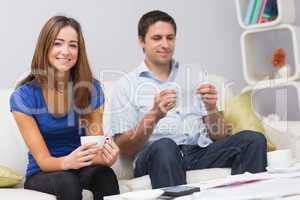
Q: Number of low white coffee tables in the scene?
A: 1